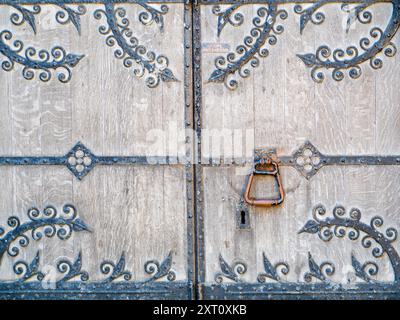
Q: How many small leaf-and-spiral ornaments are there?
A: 14